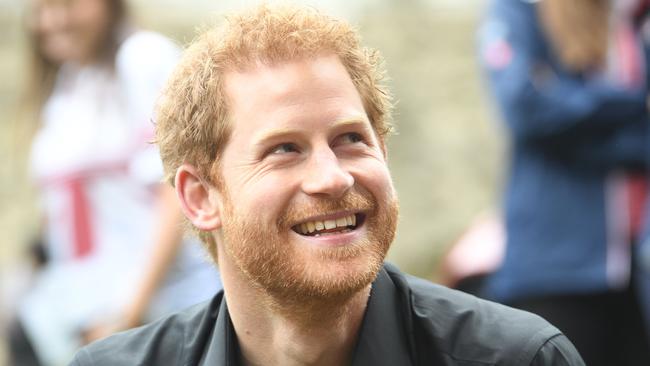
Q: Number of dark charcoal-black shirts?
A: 1